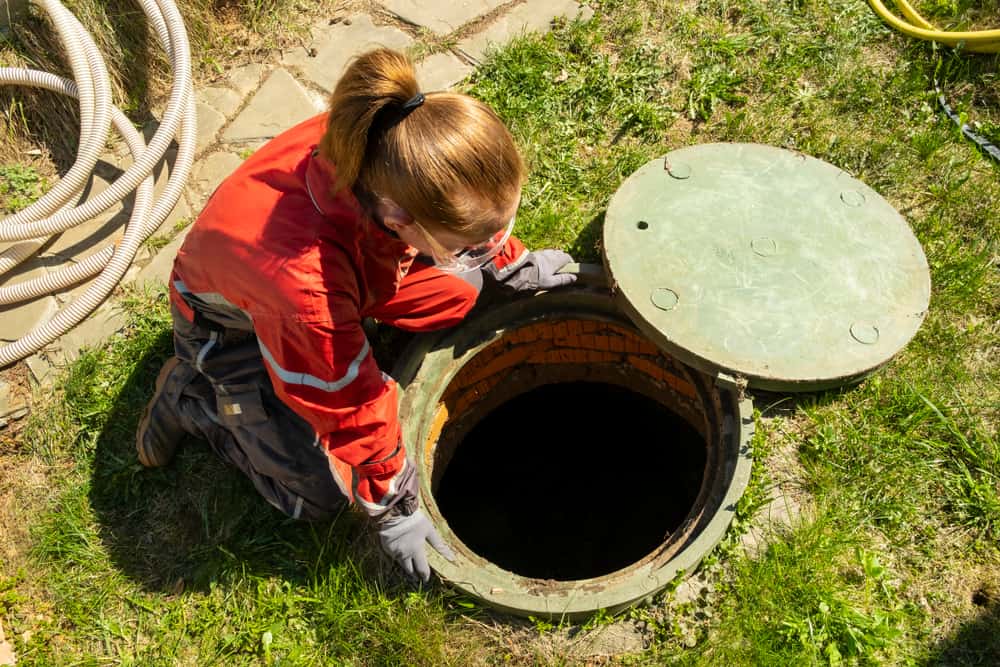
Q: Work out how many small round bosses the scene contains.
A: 5